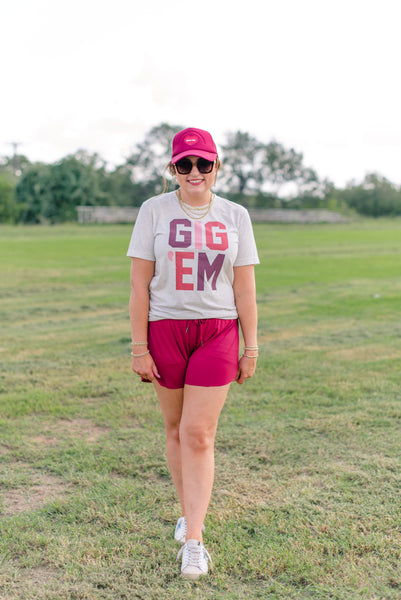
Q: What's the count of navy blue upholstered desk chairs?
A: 0